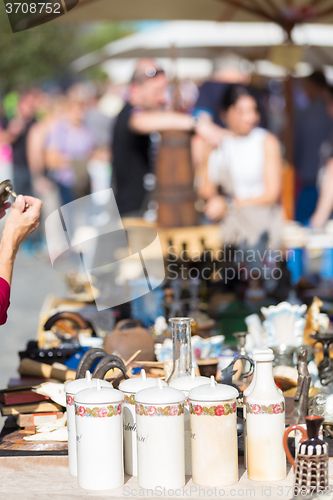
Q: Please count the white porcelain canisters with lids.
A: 6